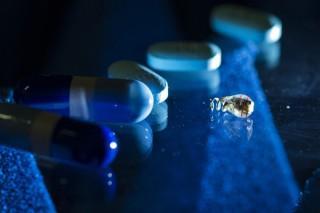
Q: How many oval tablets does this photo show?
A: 3